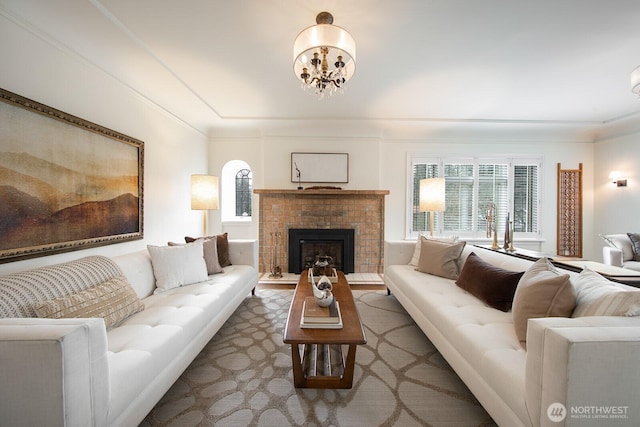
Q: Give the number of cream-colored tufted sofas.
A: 2